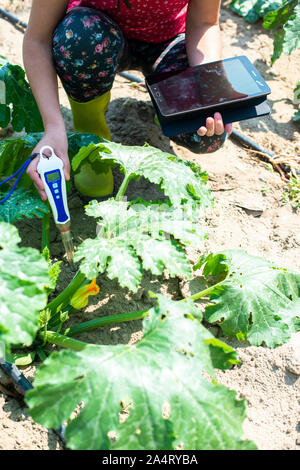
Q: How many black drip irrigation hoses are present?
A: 2